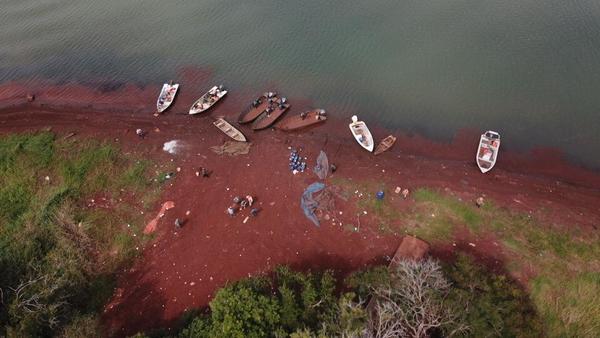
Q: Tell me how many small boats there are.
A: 9